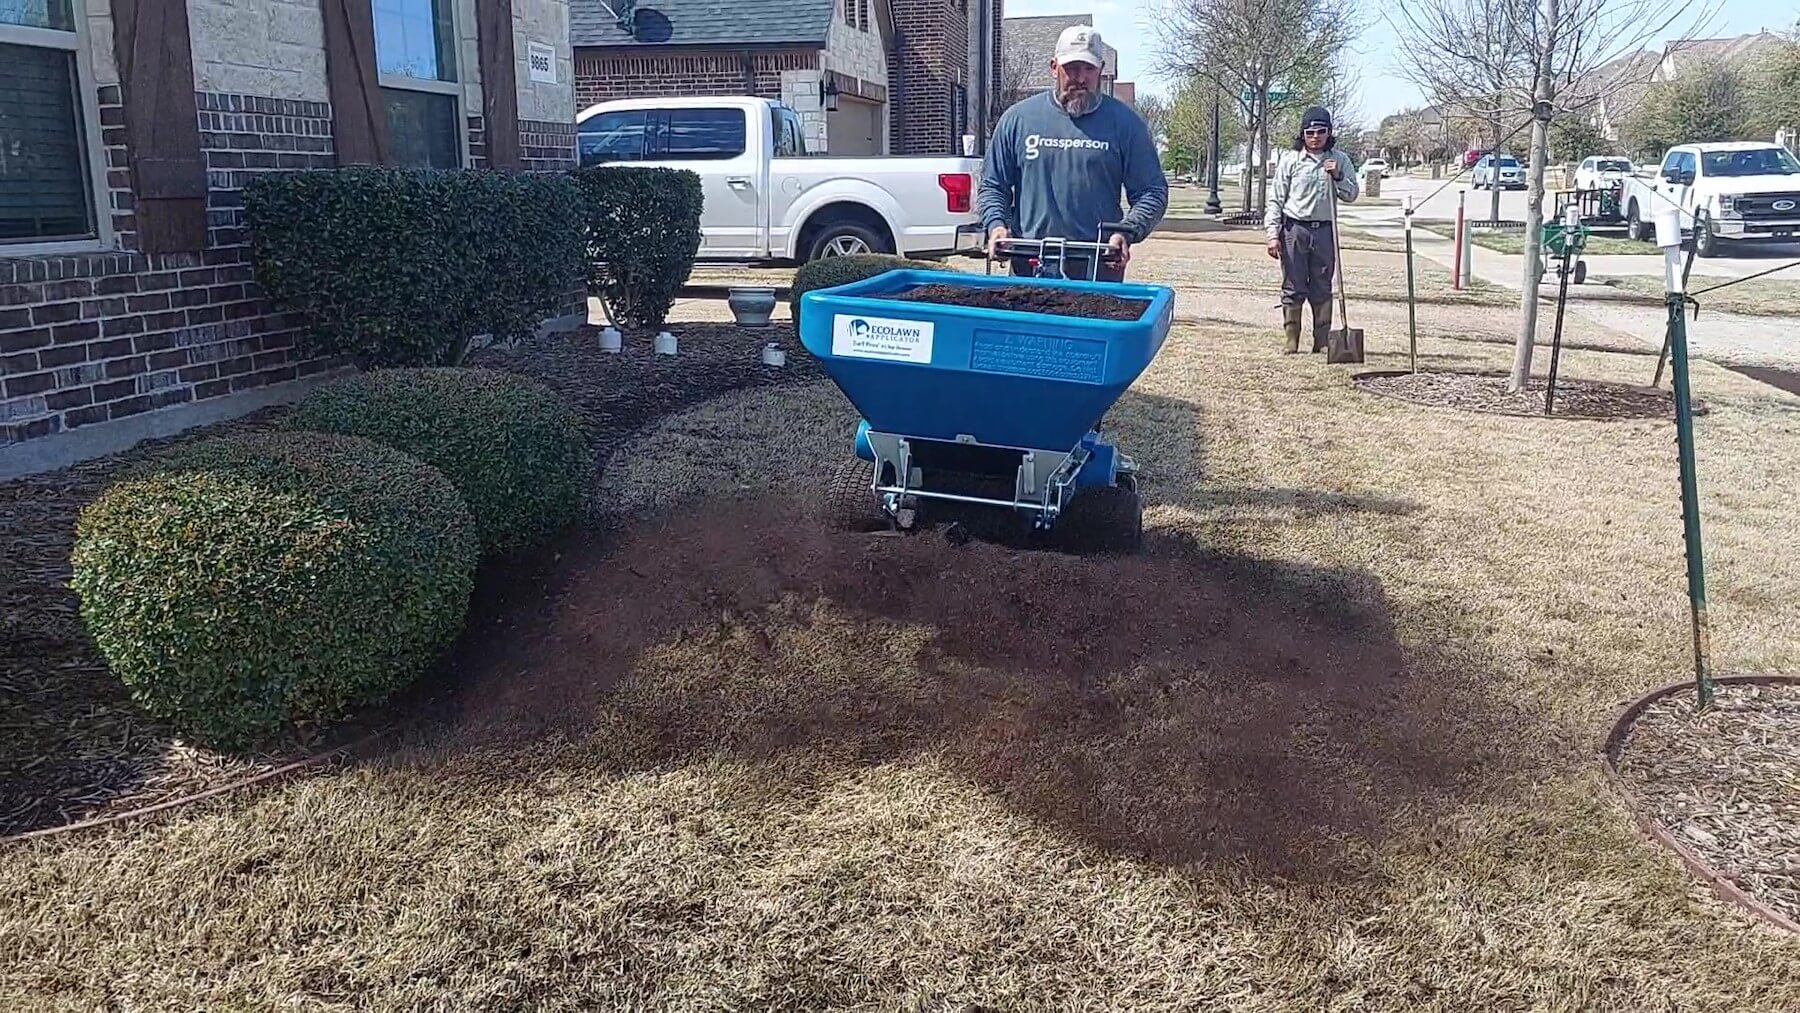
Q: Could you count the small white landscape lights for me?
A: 3